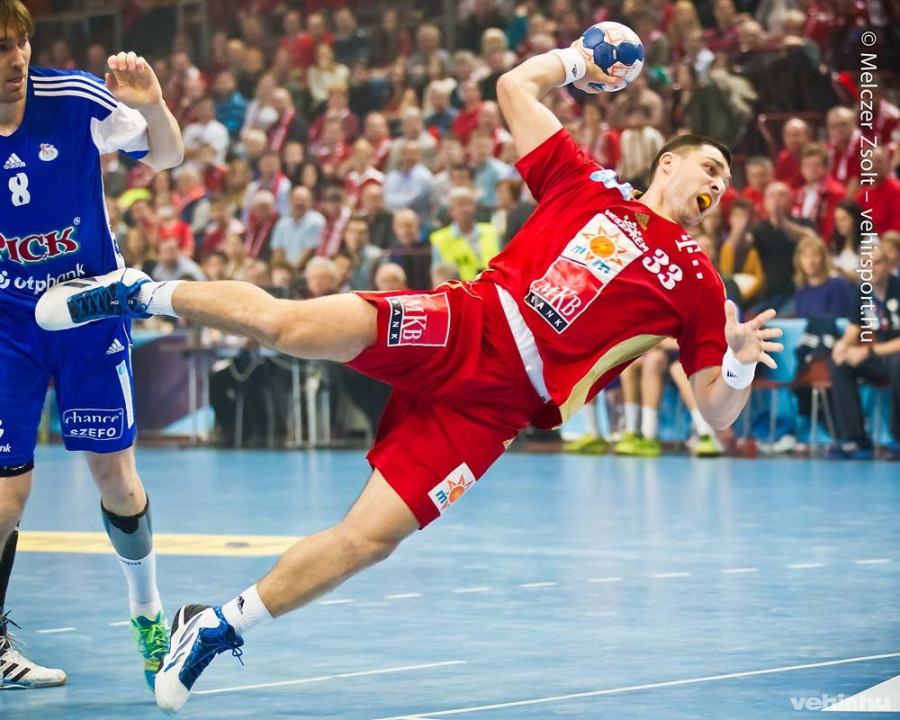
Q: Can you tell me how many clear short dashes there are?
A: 11